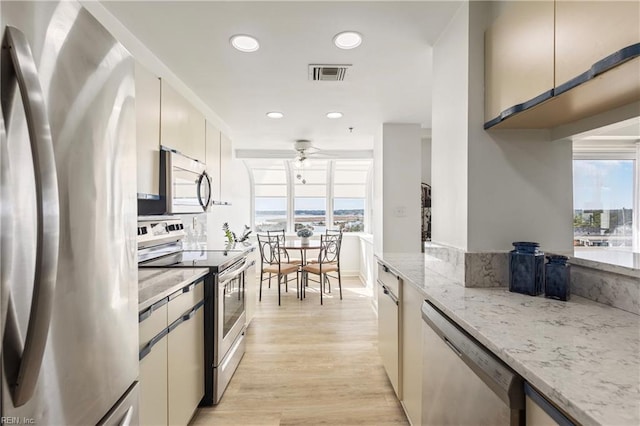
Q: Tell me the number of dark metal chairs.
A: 4